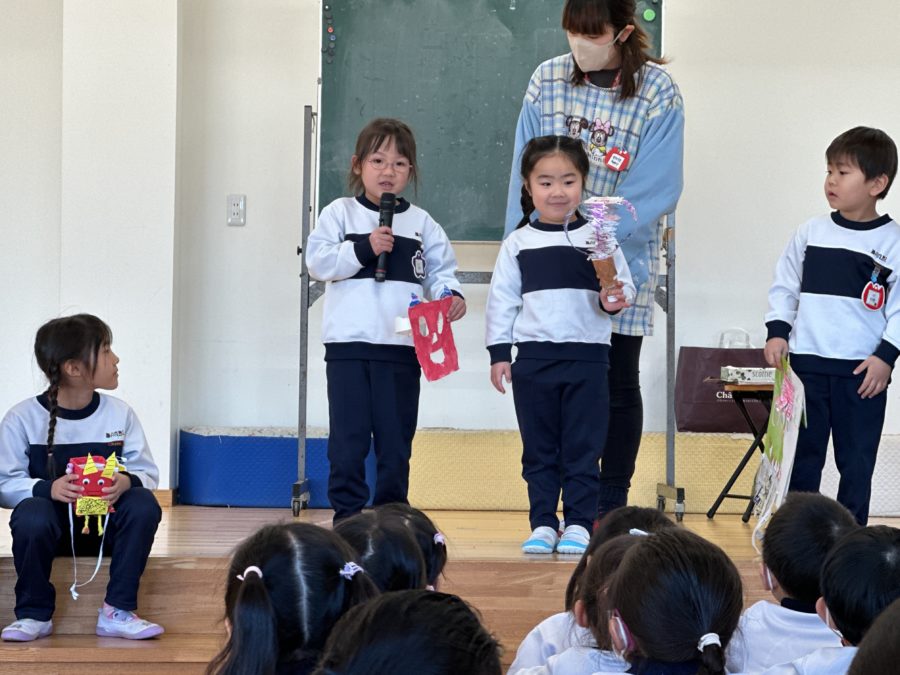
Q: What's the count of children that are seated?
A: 11